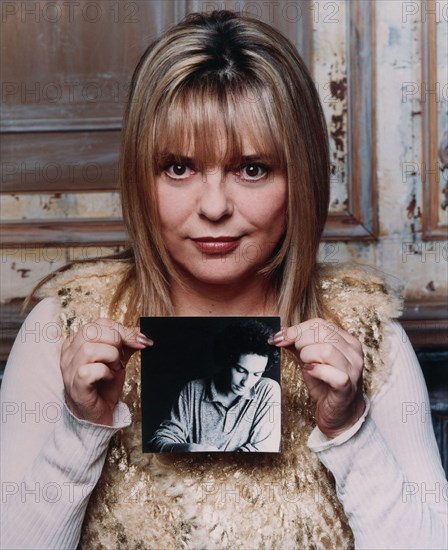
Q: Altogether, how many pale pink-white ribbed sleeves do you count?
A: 2